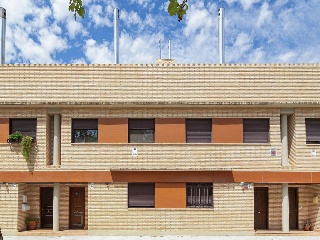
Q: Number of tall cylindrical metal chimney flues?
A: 3